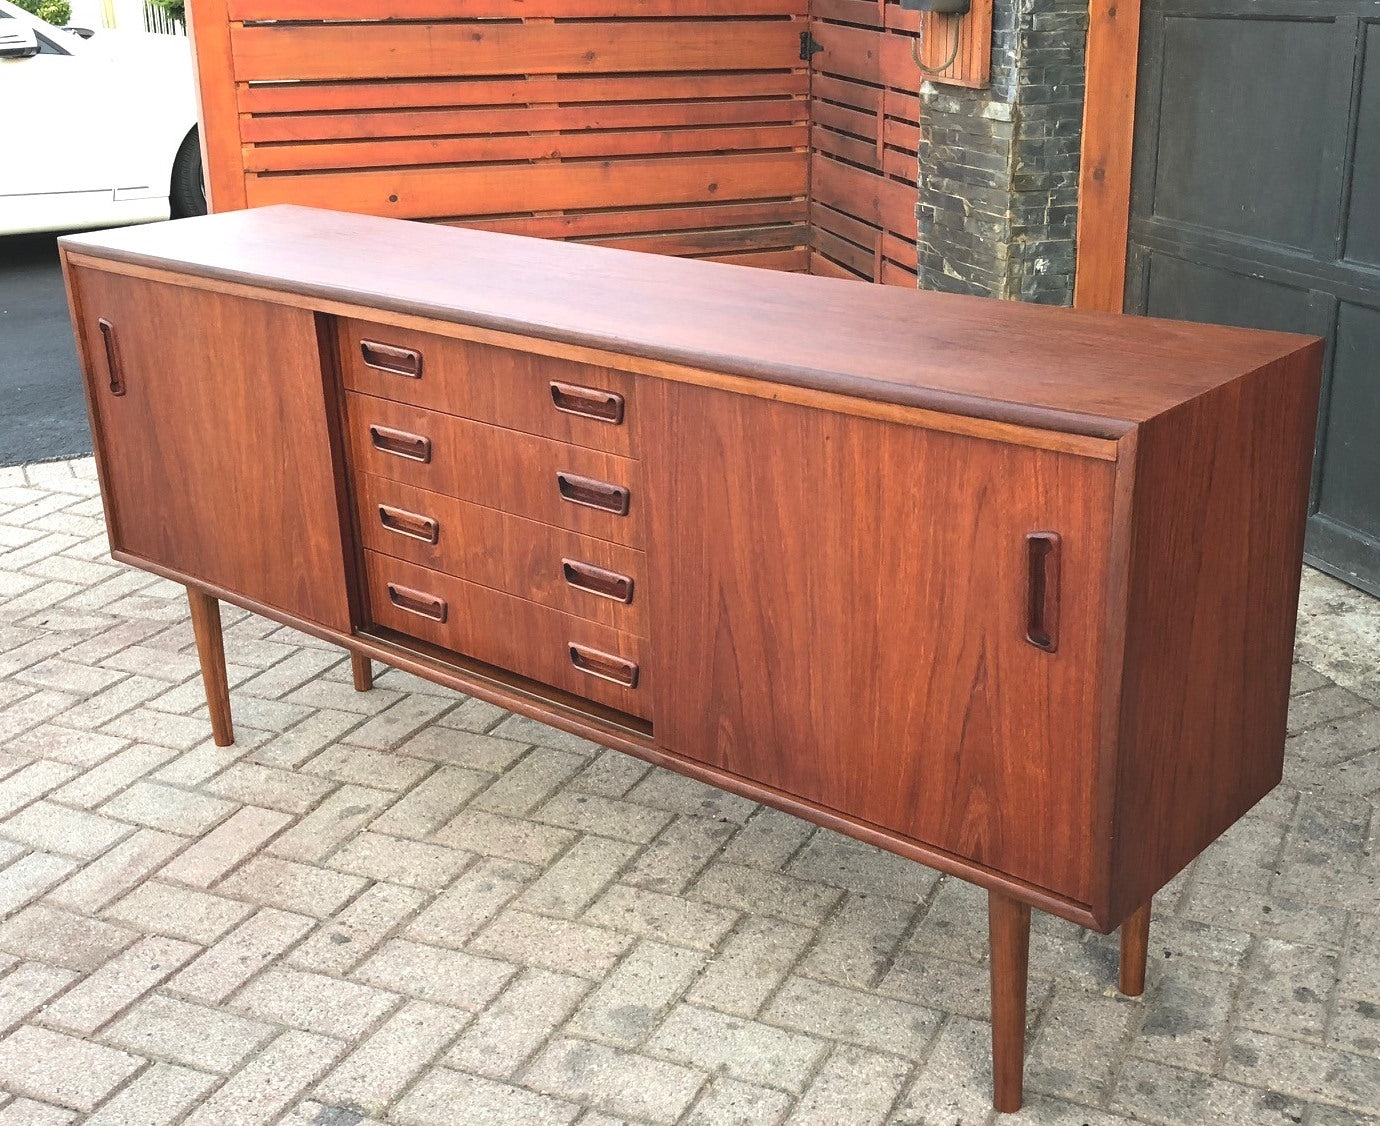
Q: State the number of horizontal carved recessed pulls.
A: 8